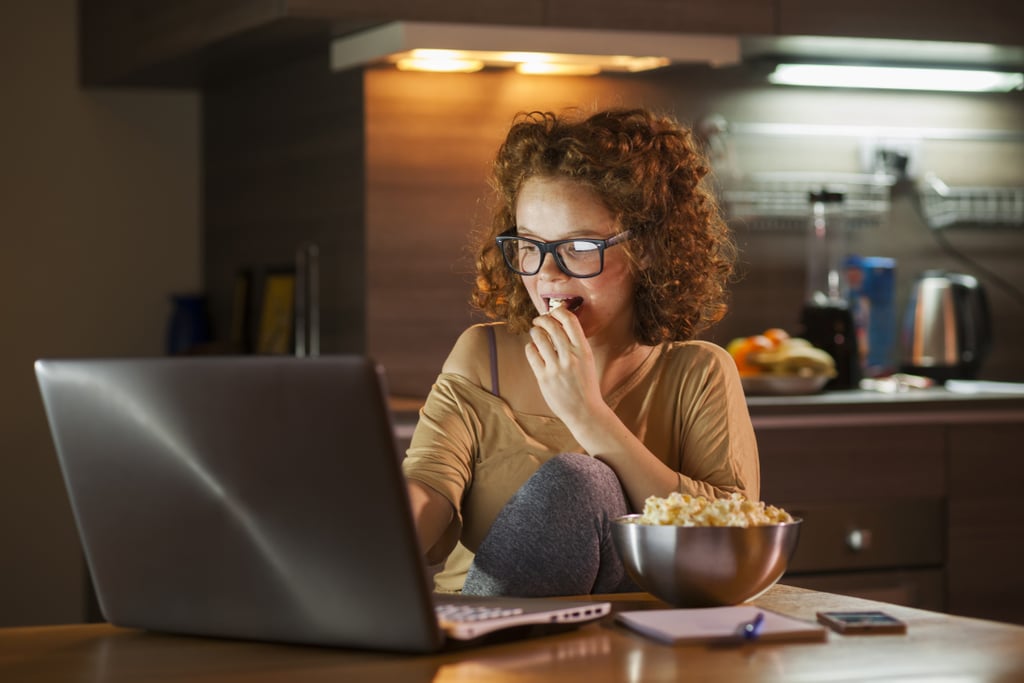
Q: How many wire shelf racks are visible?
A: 2